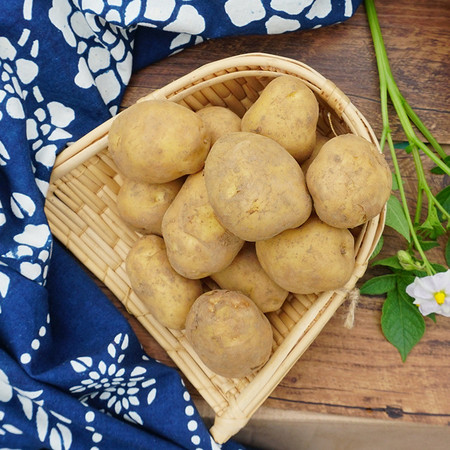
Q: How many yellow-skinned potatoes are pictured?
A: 12